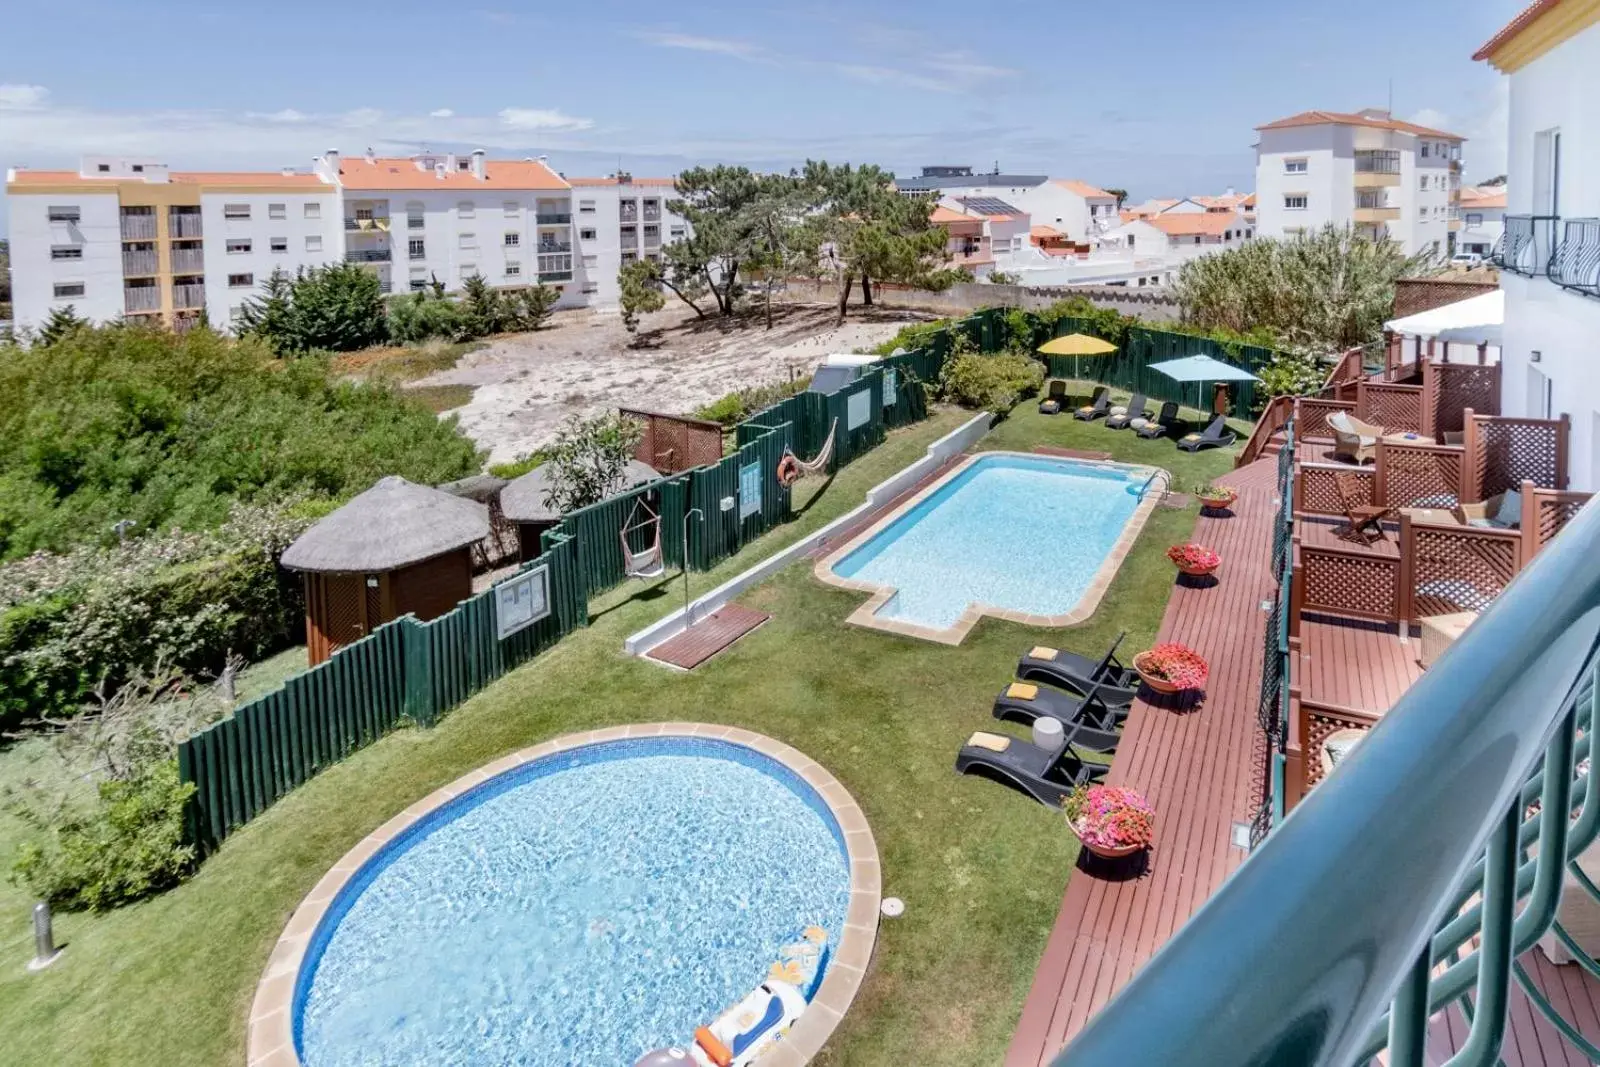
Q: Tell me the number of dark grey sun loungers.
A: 8